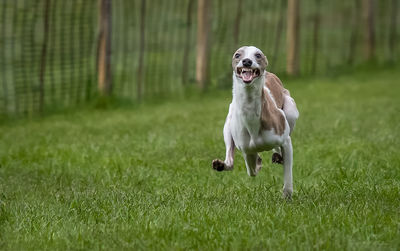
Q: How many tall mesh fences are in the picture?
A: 1